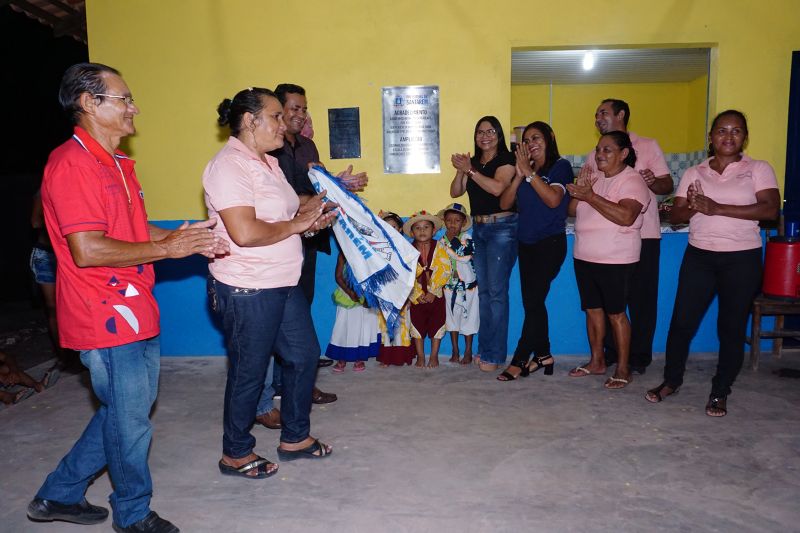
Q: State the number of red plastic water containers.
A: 1